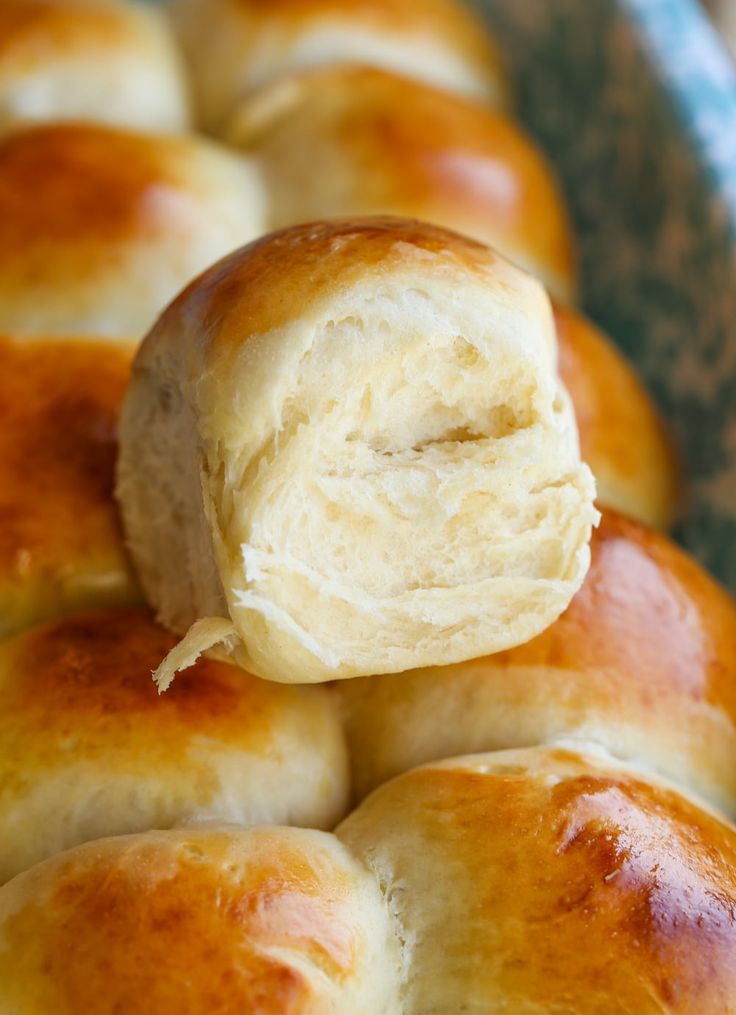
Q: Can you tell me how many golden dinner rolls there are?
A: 11